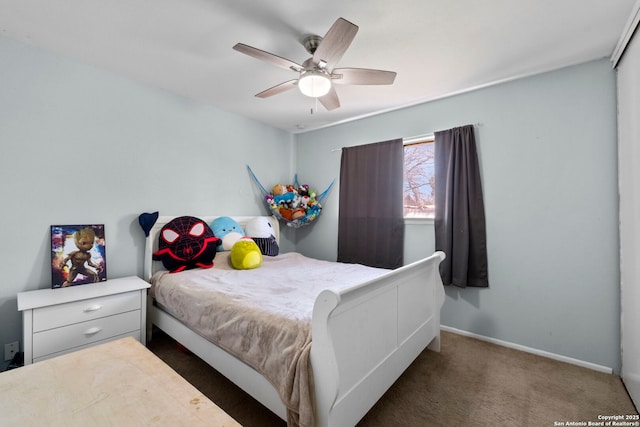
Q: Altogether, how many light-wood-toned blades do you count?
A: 5